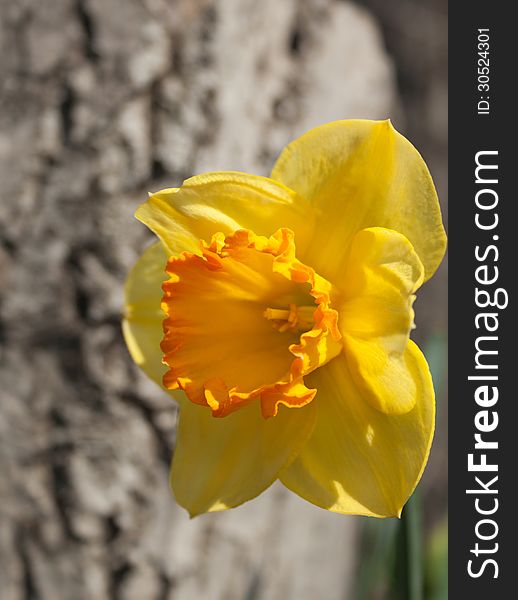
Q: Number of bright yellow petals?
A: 6